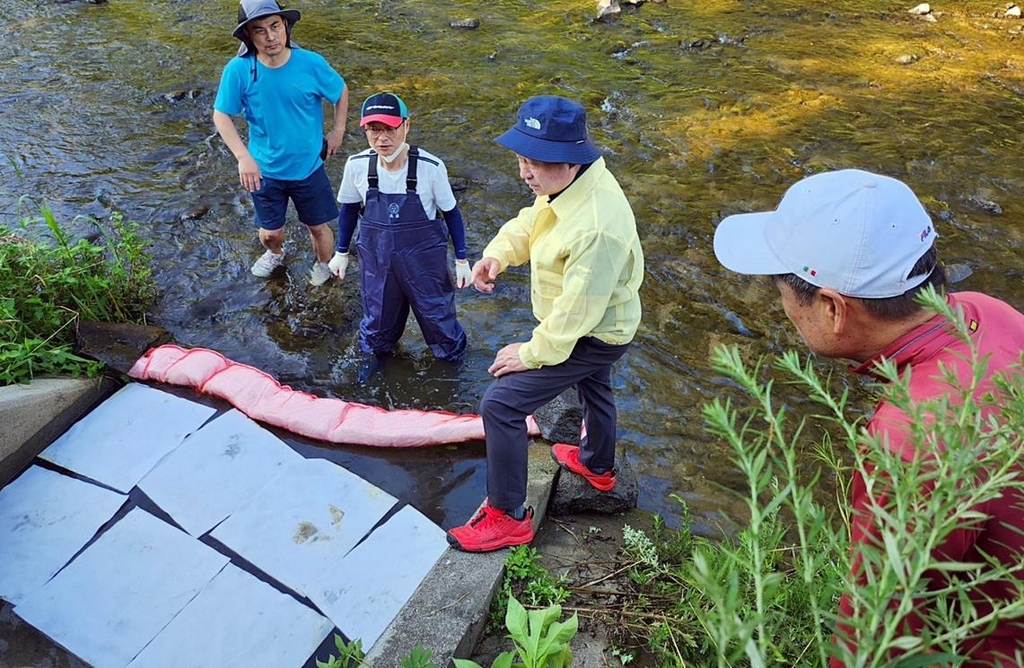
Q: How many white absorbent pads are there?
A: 7